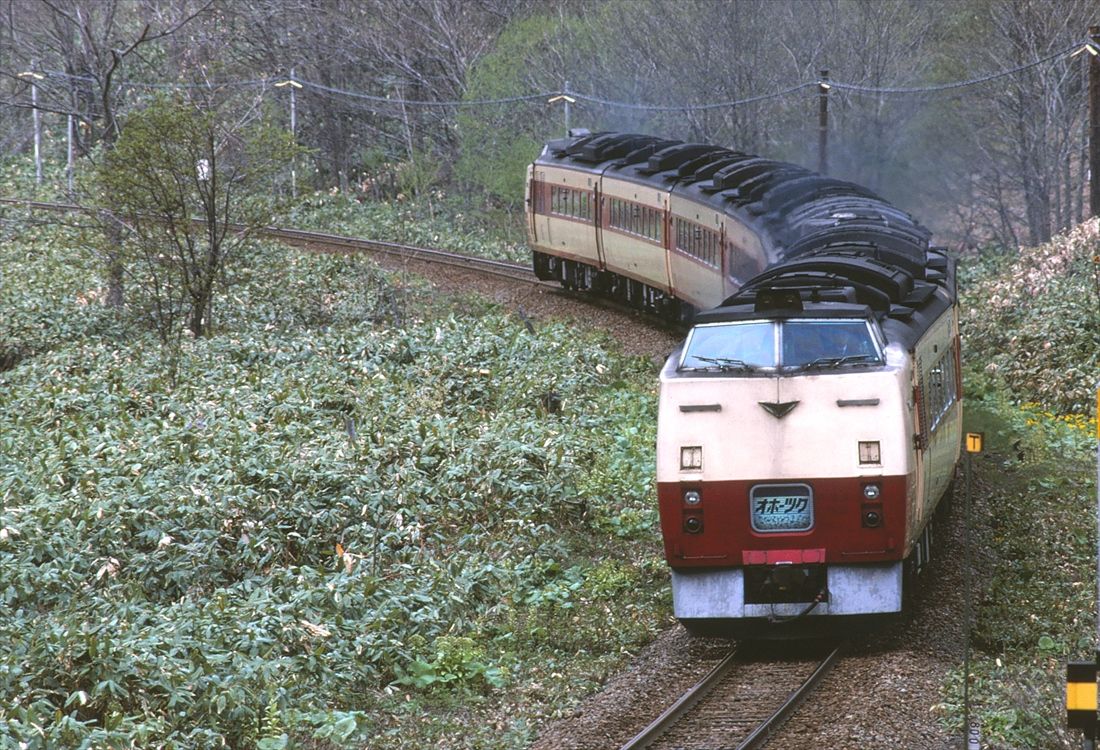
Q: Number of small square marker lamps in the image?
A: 2